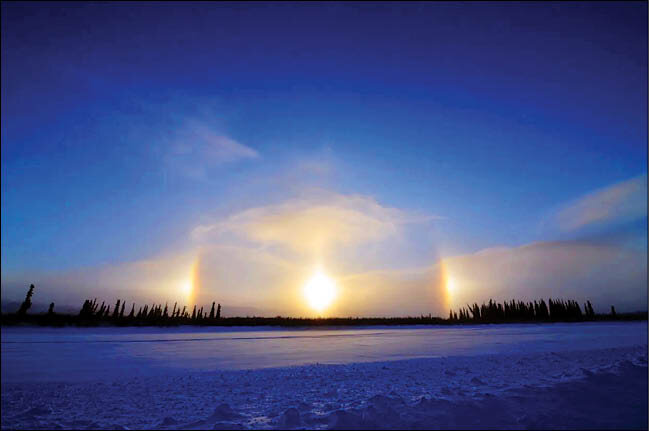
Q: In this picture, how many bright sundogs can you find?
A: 2